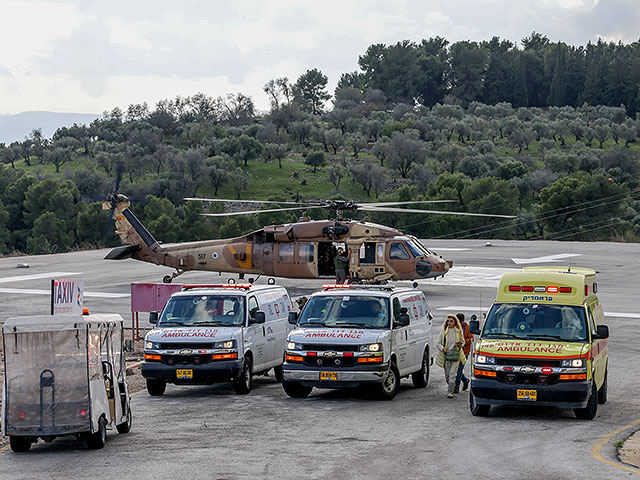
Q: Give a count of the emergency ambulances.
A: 3